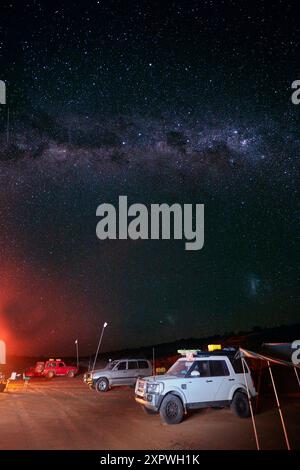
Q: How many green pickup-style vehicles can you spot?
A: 0